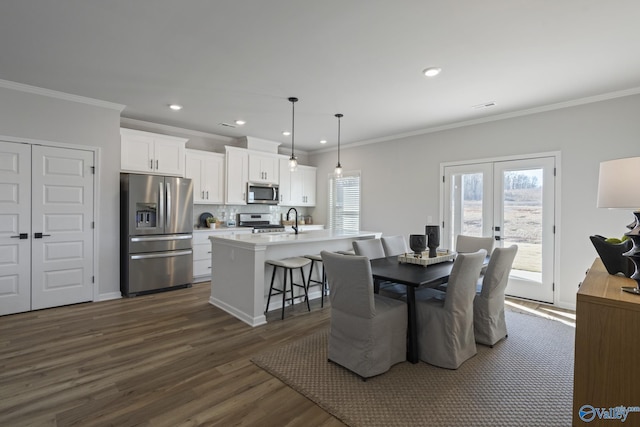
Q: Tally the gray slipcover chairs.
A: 6